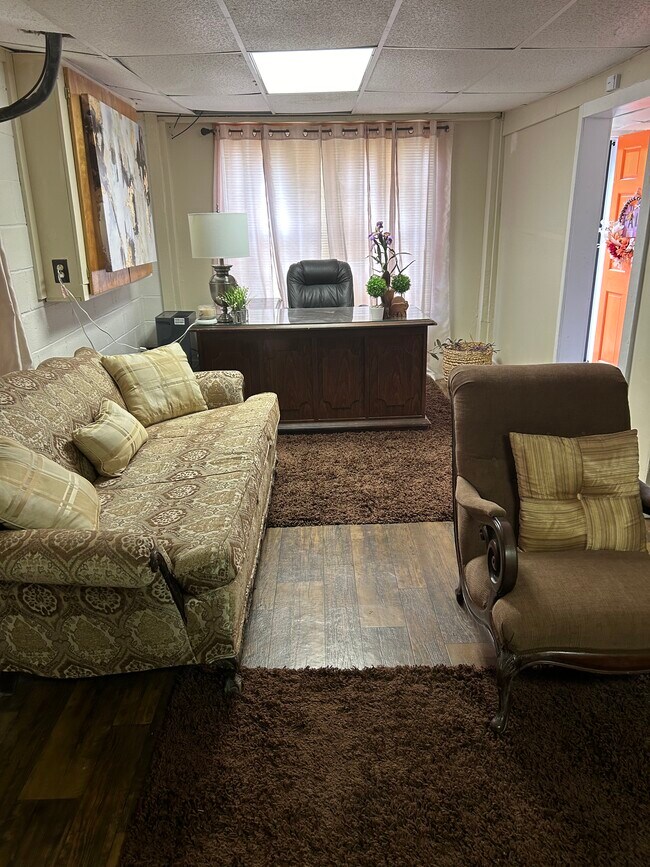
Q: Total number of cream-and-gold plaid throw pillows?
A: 3